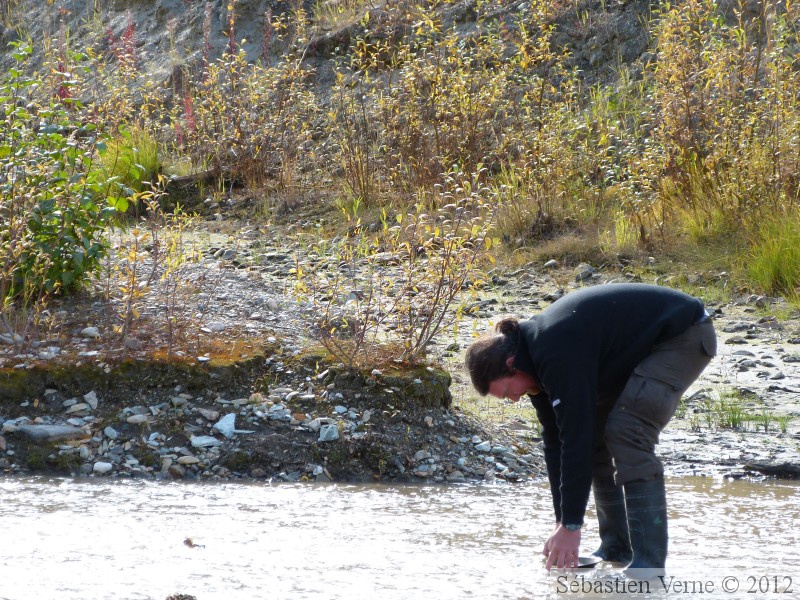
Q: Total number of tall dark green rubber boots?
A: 2